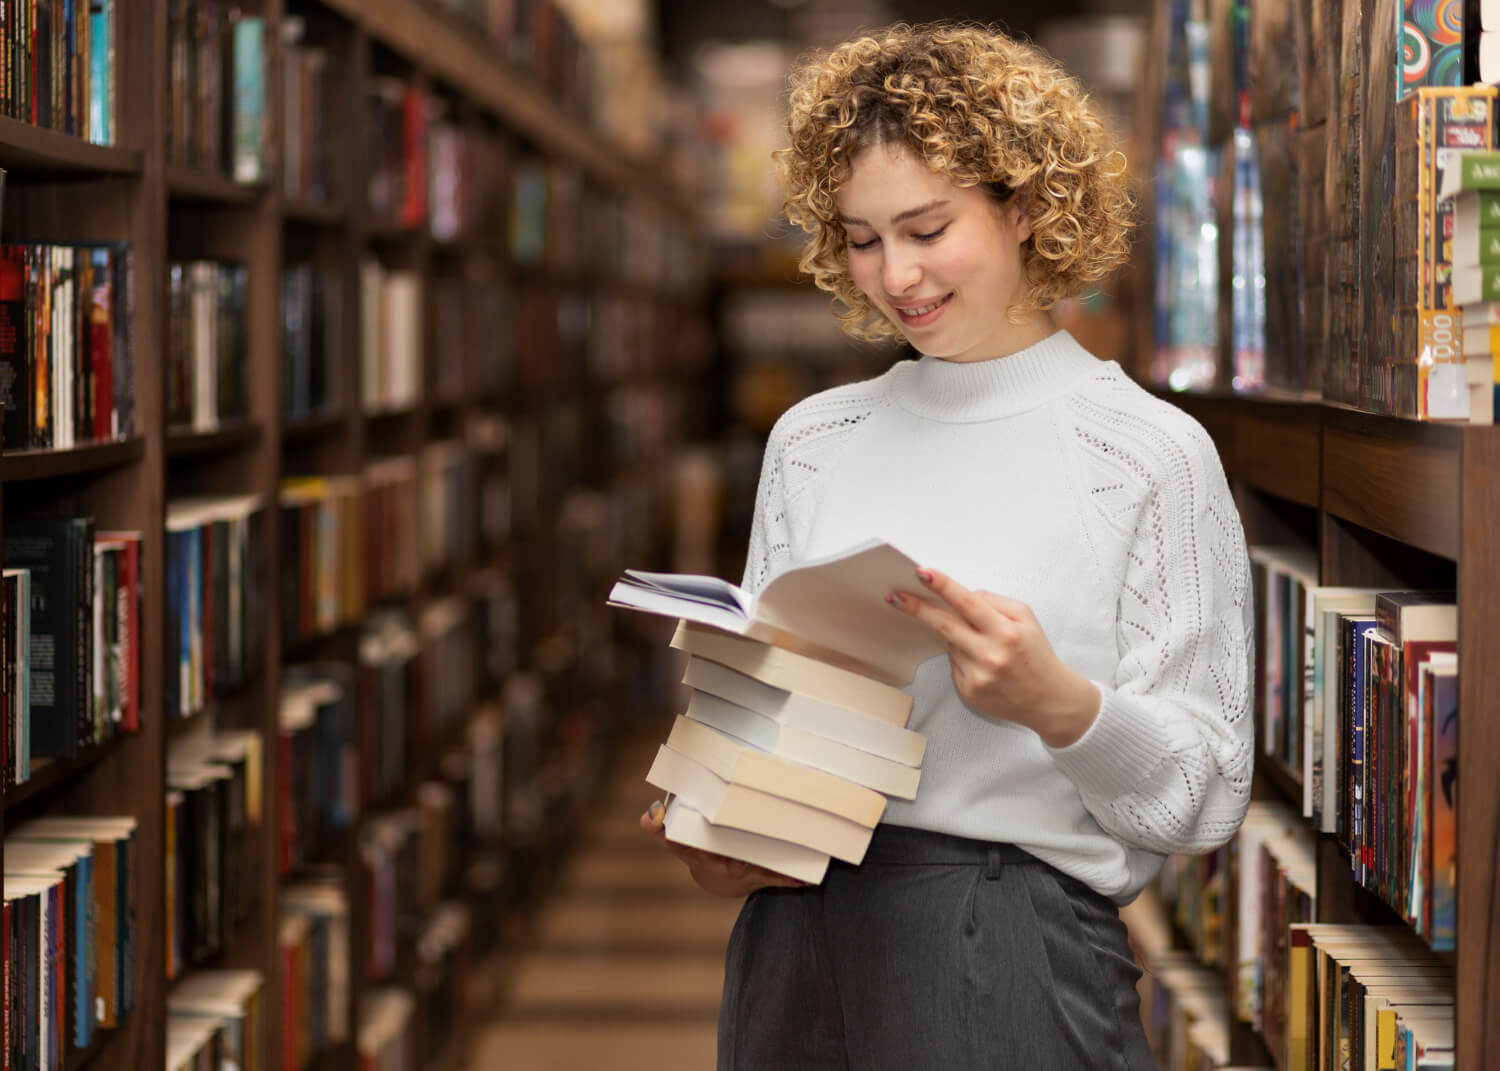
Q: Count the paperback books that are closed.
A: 6